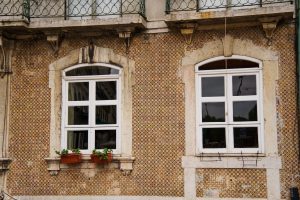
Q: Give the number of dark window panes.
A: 14